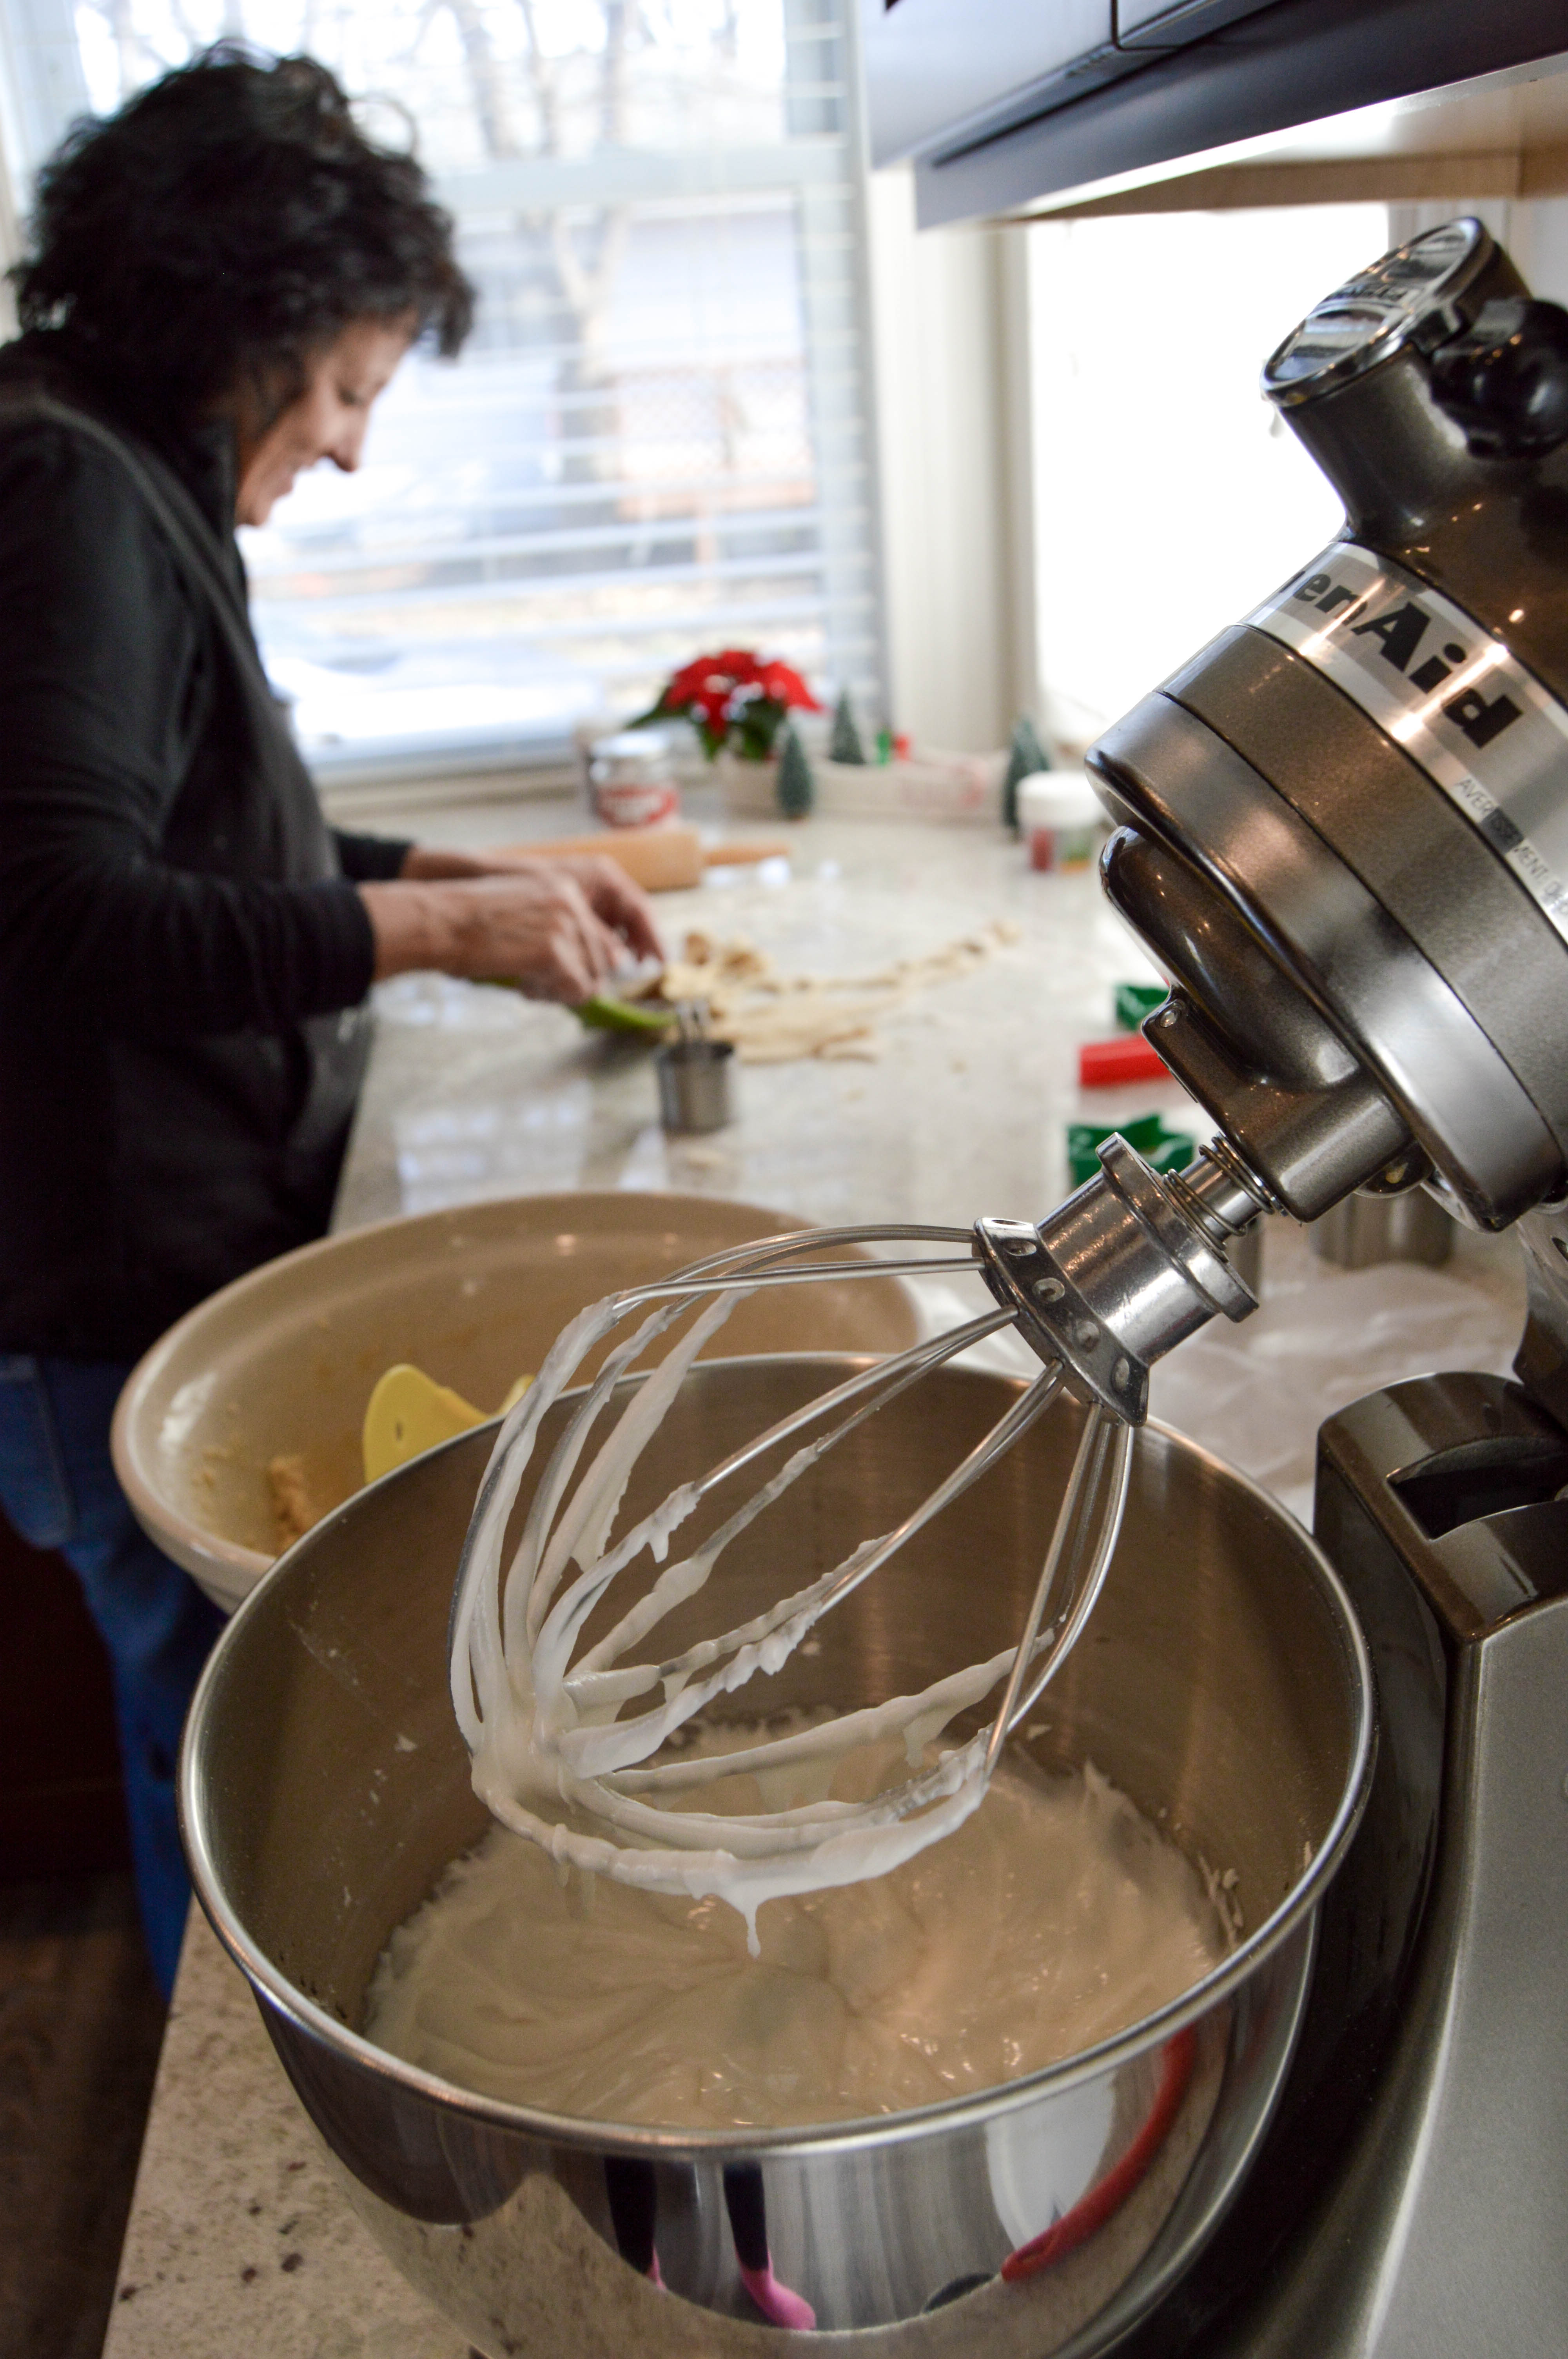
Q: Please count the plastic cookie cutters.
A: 3